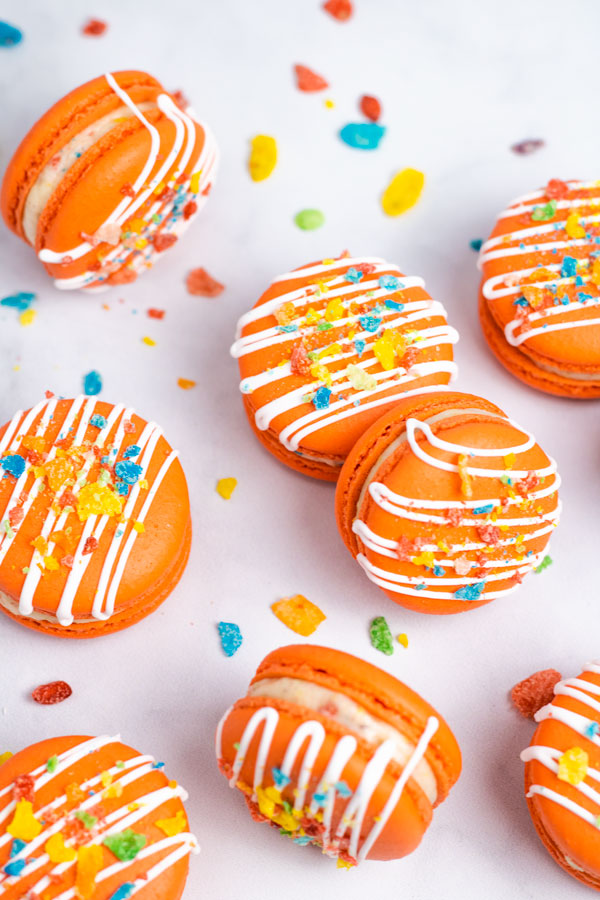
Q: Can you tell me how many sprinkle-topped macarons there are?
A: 8